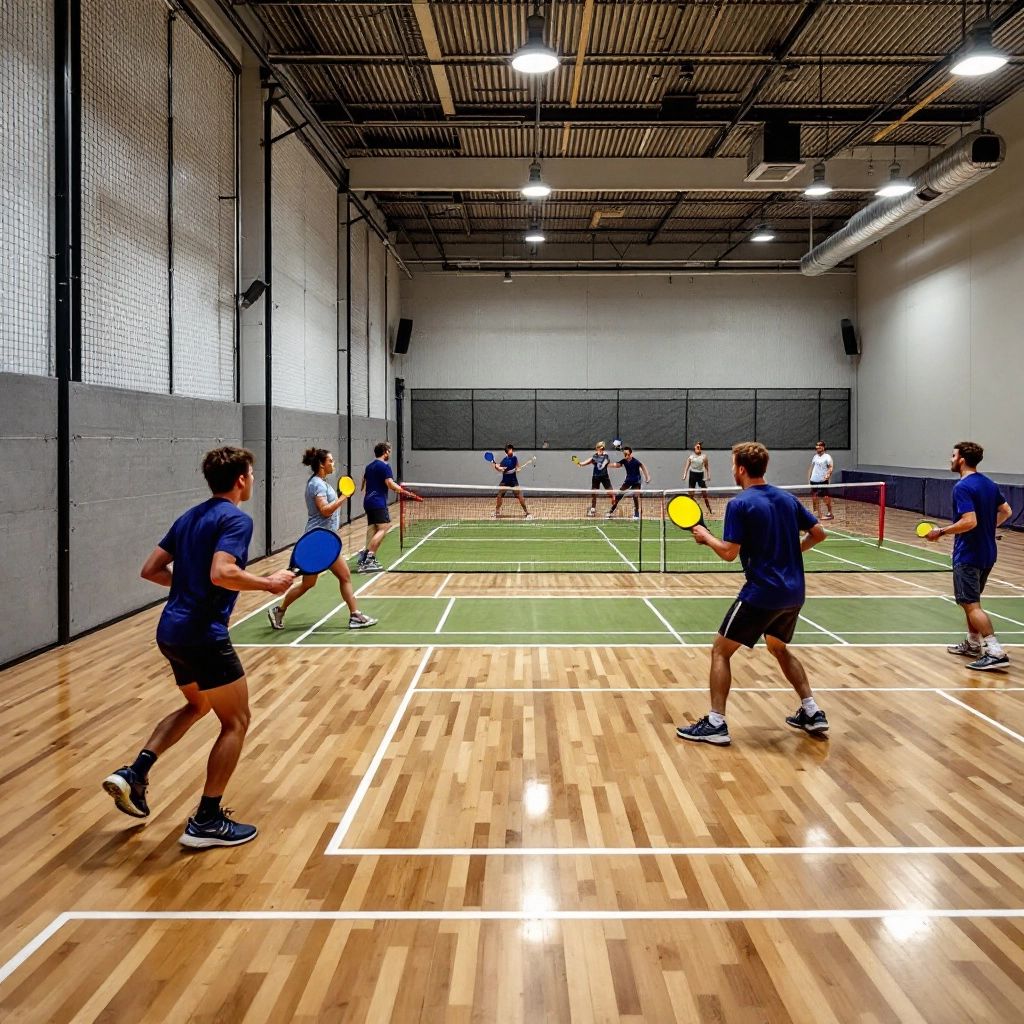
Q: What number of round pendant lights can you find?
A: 7